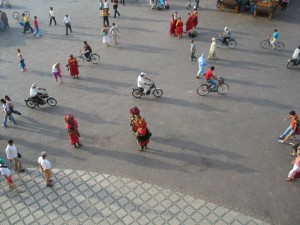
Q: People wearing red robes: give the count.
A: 7